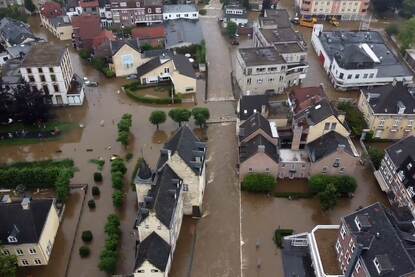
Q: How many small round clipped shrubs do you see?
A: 5